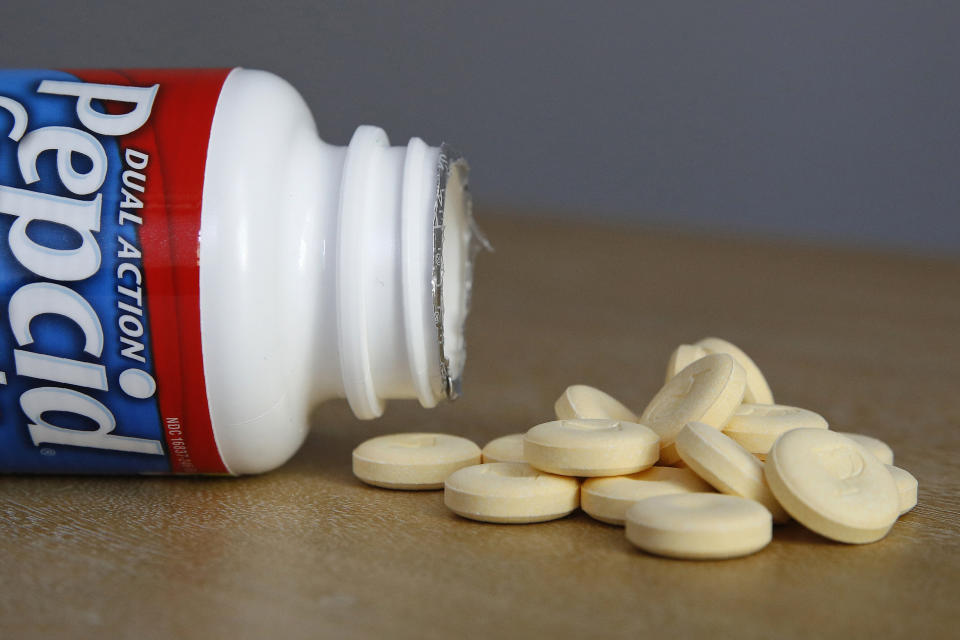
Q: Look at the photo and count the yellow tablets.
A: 15